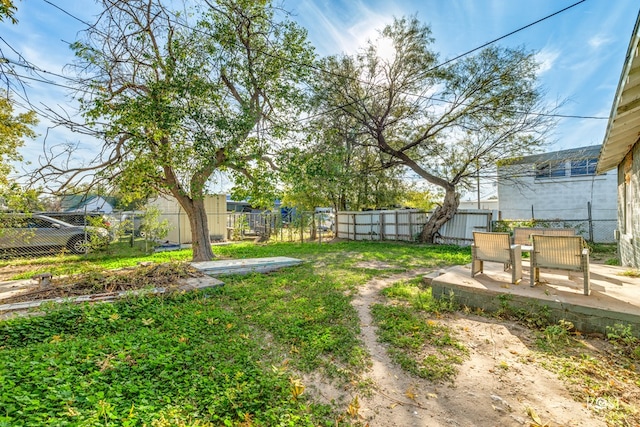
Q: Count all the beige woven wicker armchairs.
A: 2